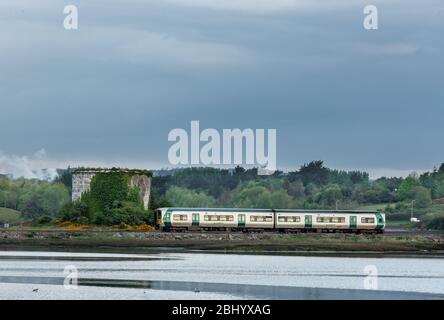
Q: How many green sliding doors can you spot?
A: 4